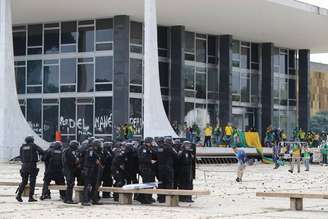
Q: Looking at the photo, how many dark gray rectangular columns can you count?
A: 5